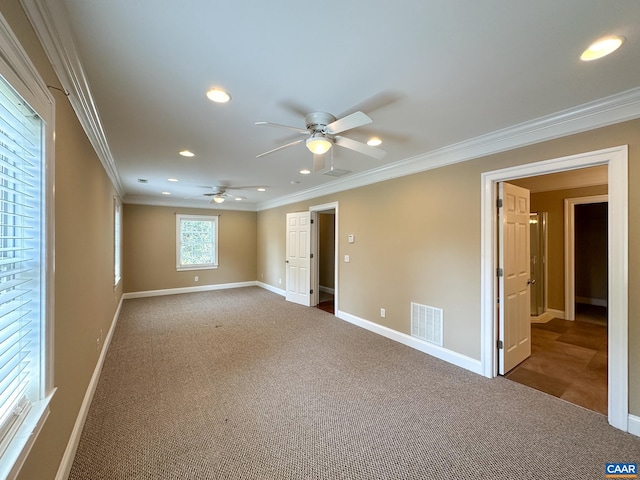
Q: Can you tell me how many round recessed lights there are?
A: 9